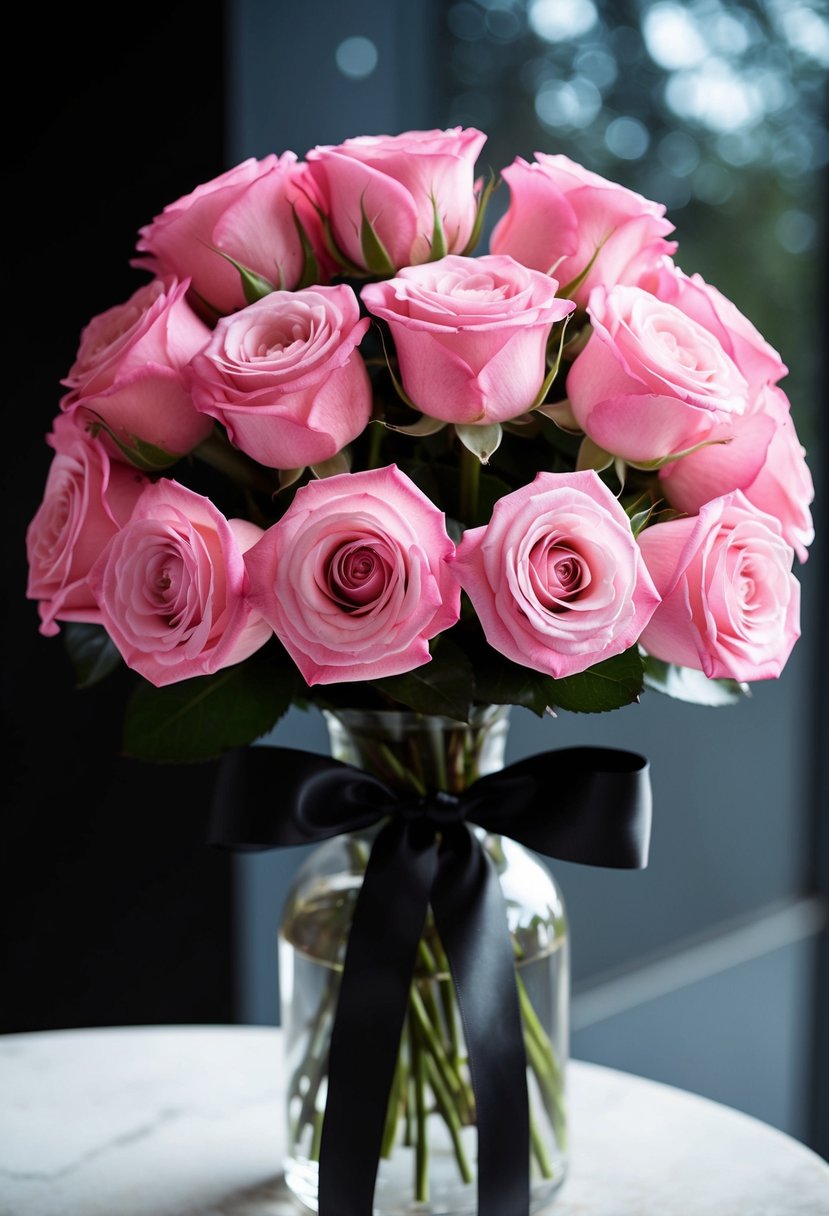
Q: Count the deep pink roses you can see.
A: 14